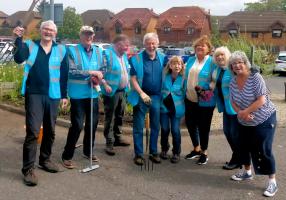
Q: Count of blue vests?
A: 7